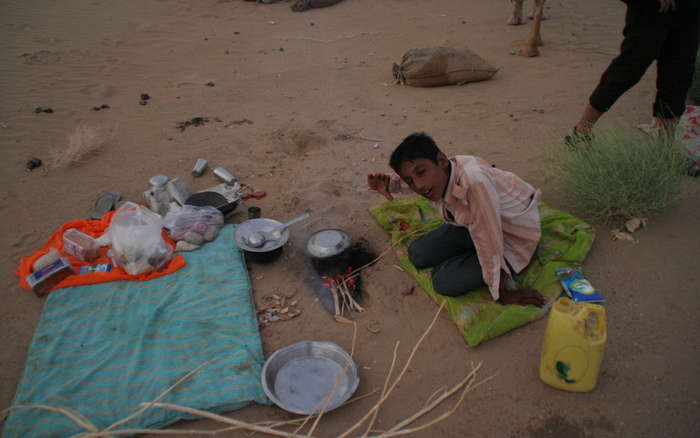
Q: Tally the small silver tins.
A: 2